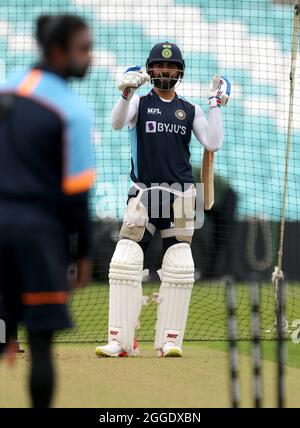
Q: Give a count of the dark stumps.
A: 3